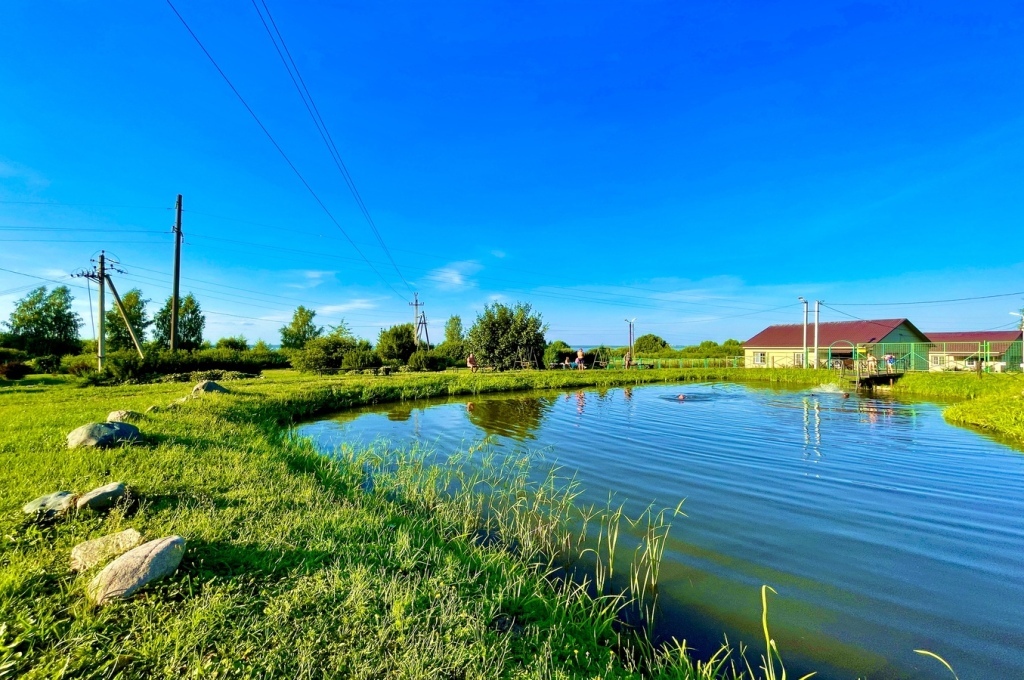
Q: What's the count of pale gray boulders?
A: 7